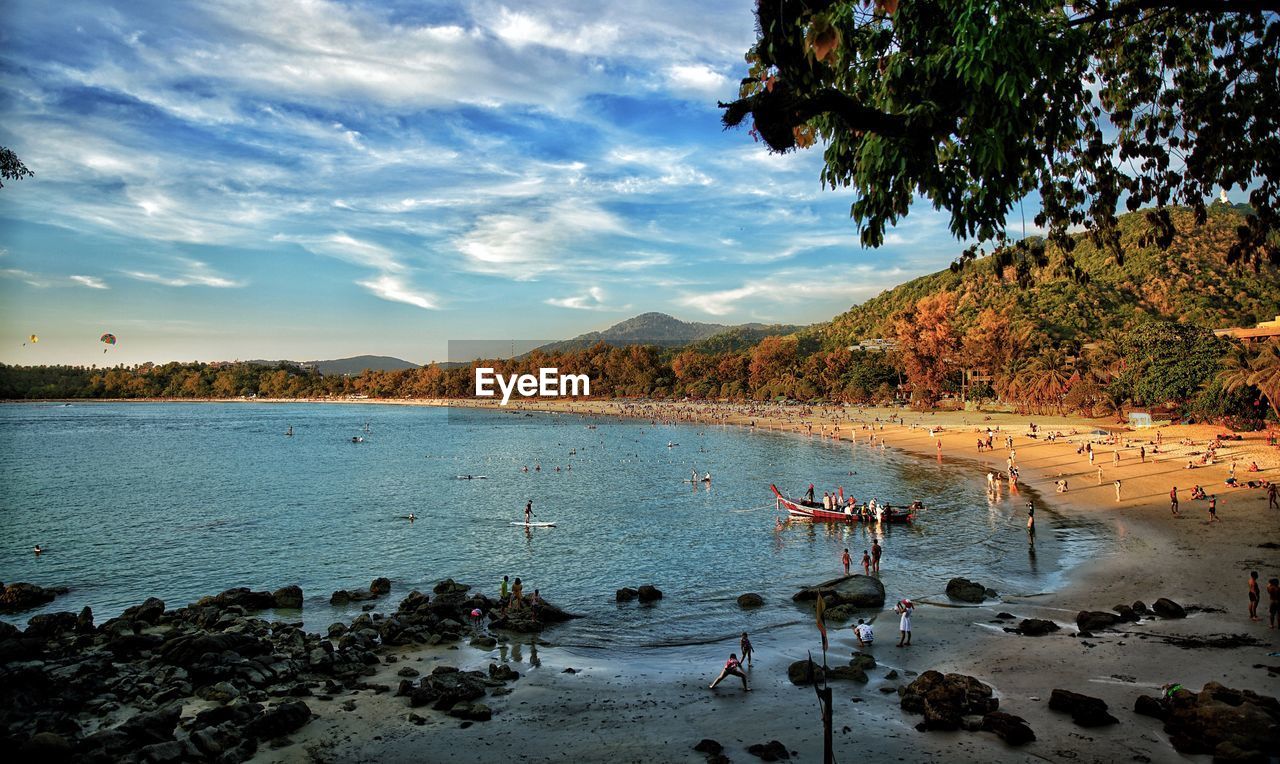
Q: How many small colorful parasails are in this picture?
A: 2